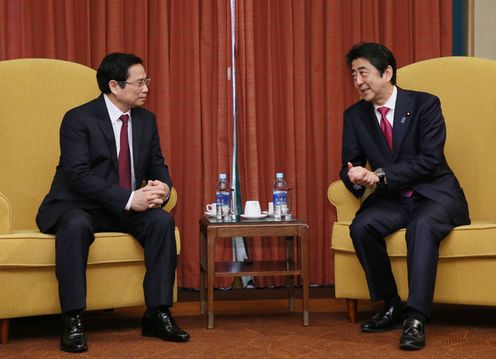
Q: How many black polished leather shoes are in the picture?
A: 4